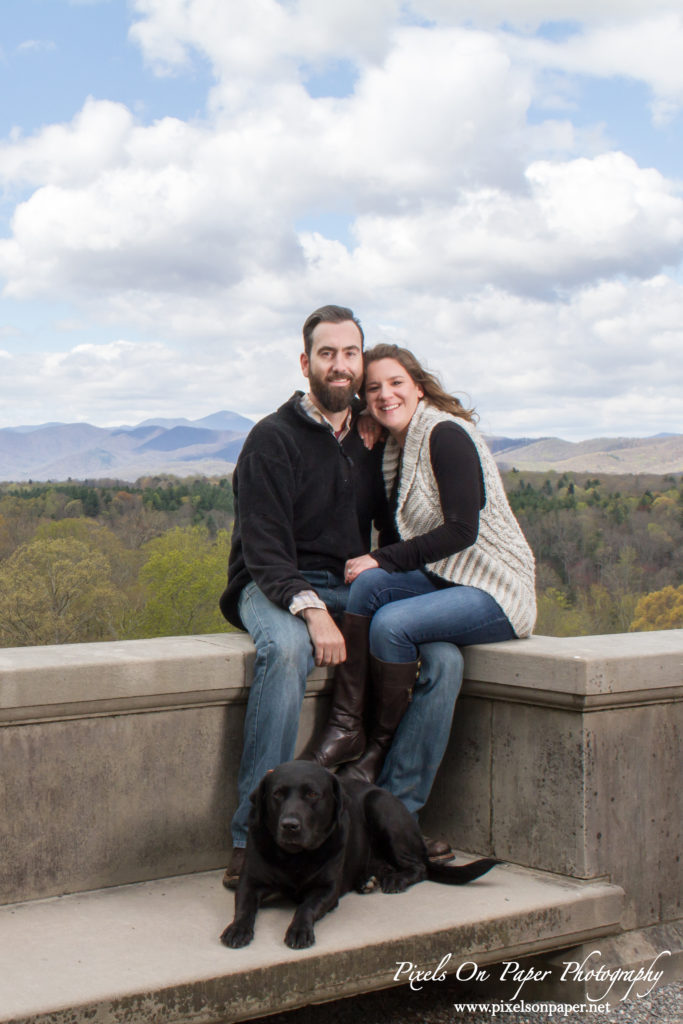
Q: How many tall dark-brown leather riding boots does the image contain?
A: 2